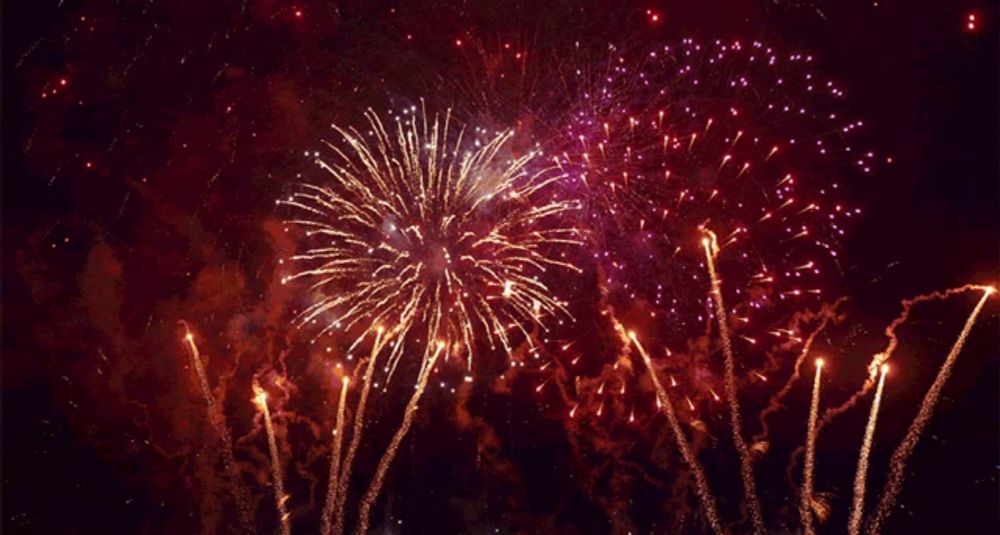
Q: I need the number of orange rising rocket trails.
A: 10